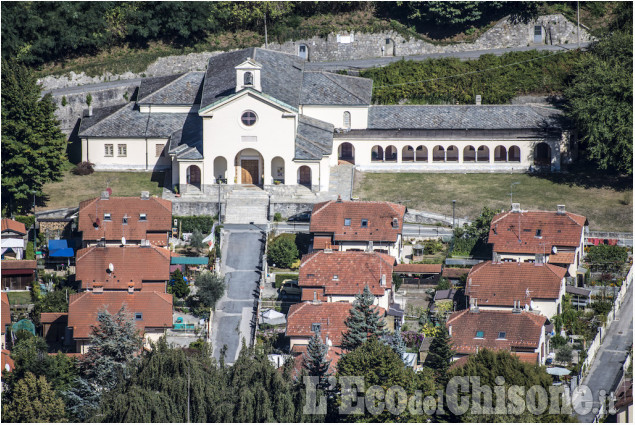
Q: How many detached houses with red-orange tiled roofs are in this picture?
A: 9